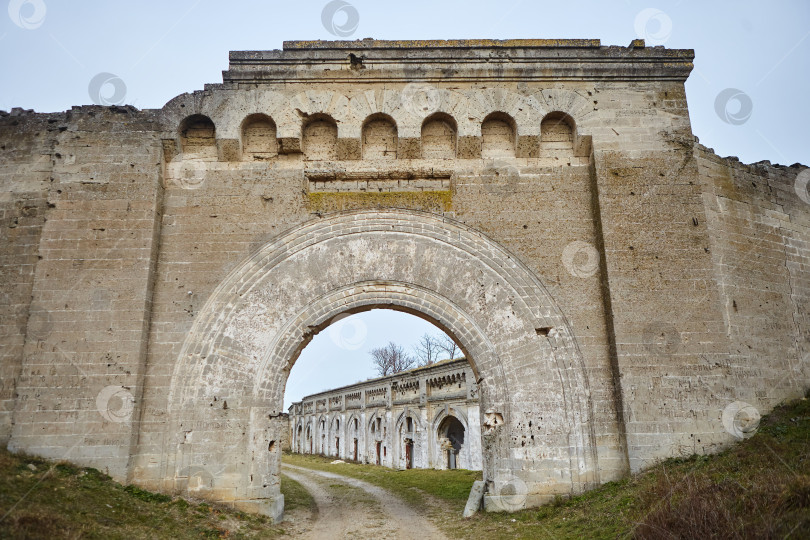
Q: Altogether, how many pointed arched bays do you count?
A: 8